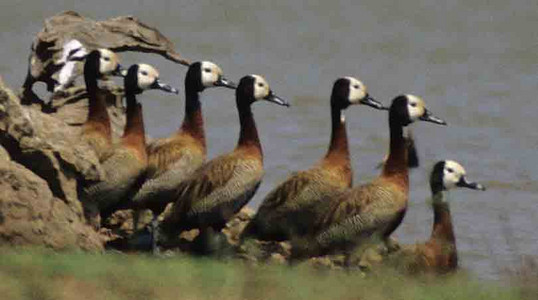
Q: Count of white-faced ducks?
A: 7